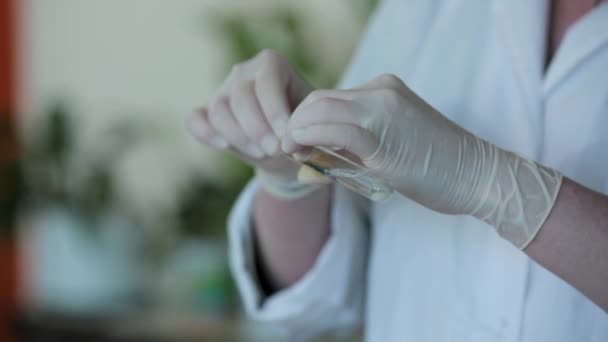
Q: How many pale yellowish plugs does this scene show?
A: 1